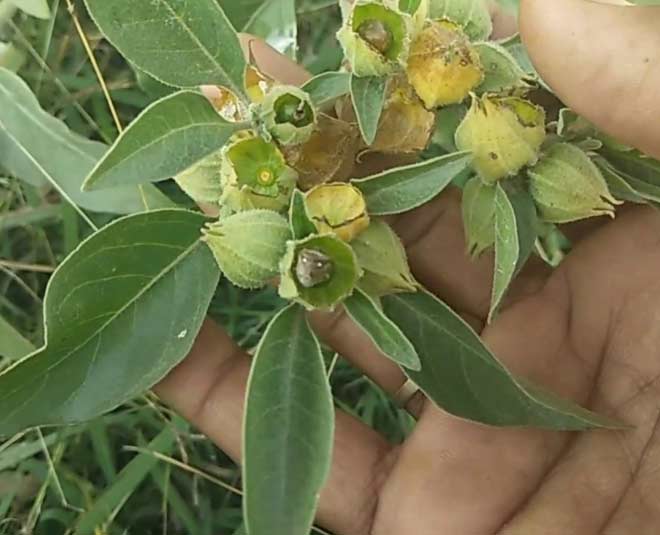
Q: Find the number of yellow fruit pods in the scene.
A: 3